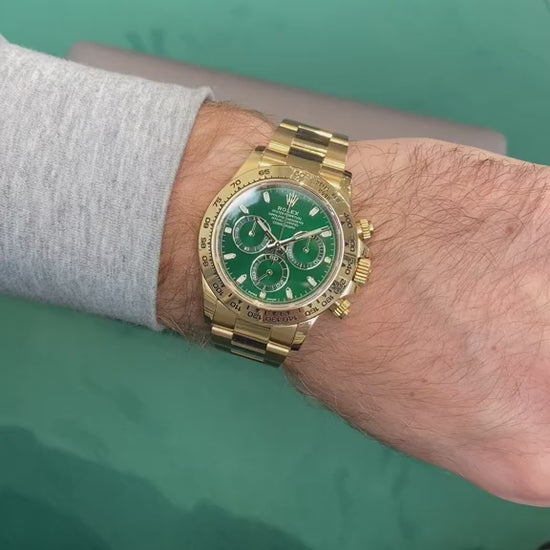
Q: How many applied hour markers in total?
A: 11